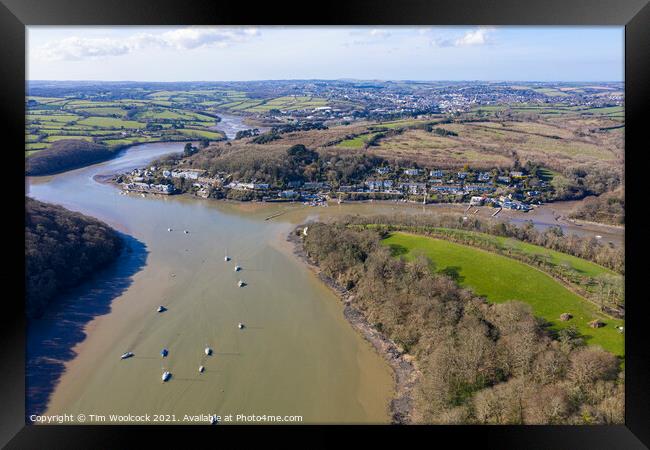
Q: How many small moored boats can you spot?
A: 13